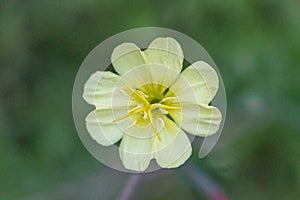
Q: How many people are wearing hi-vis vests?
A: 0